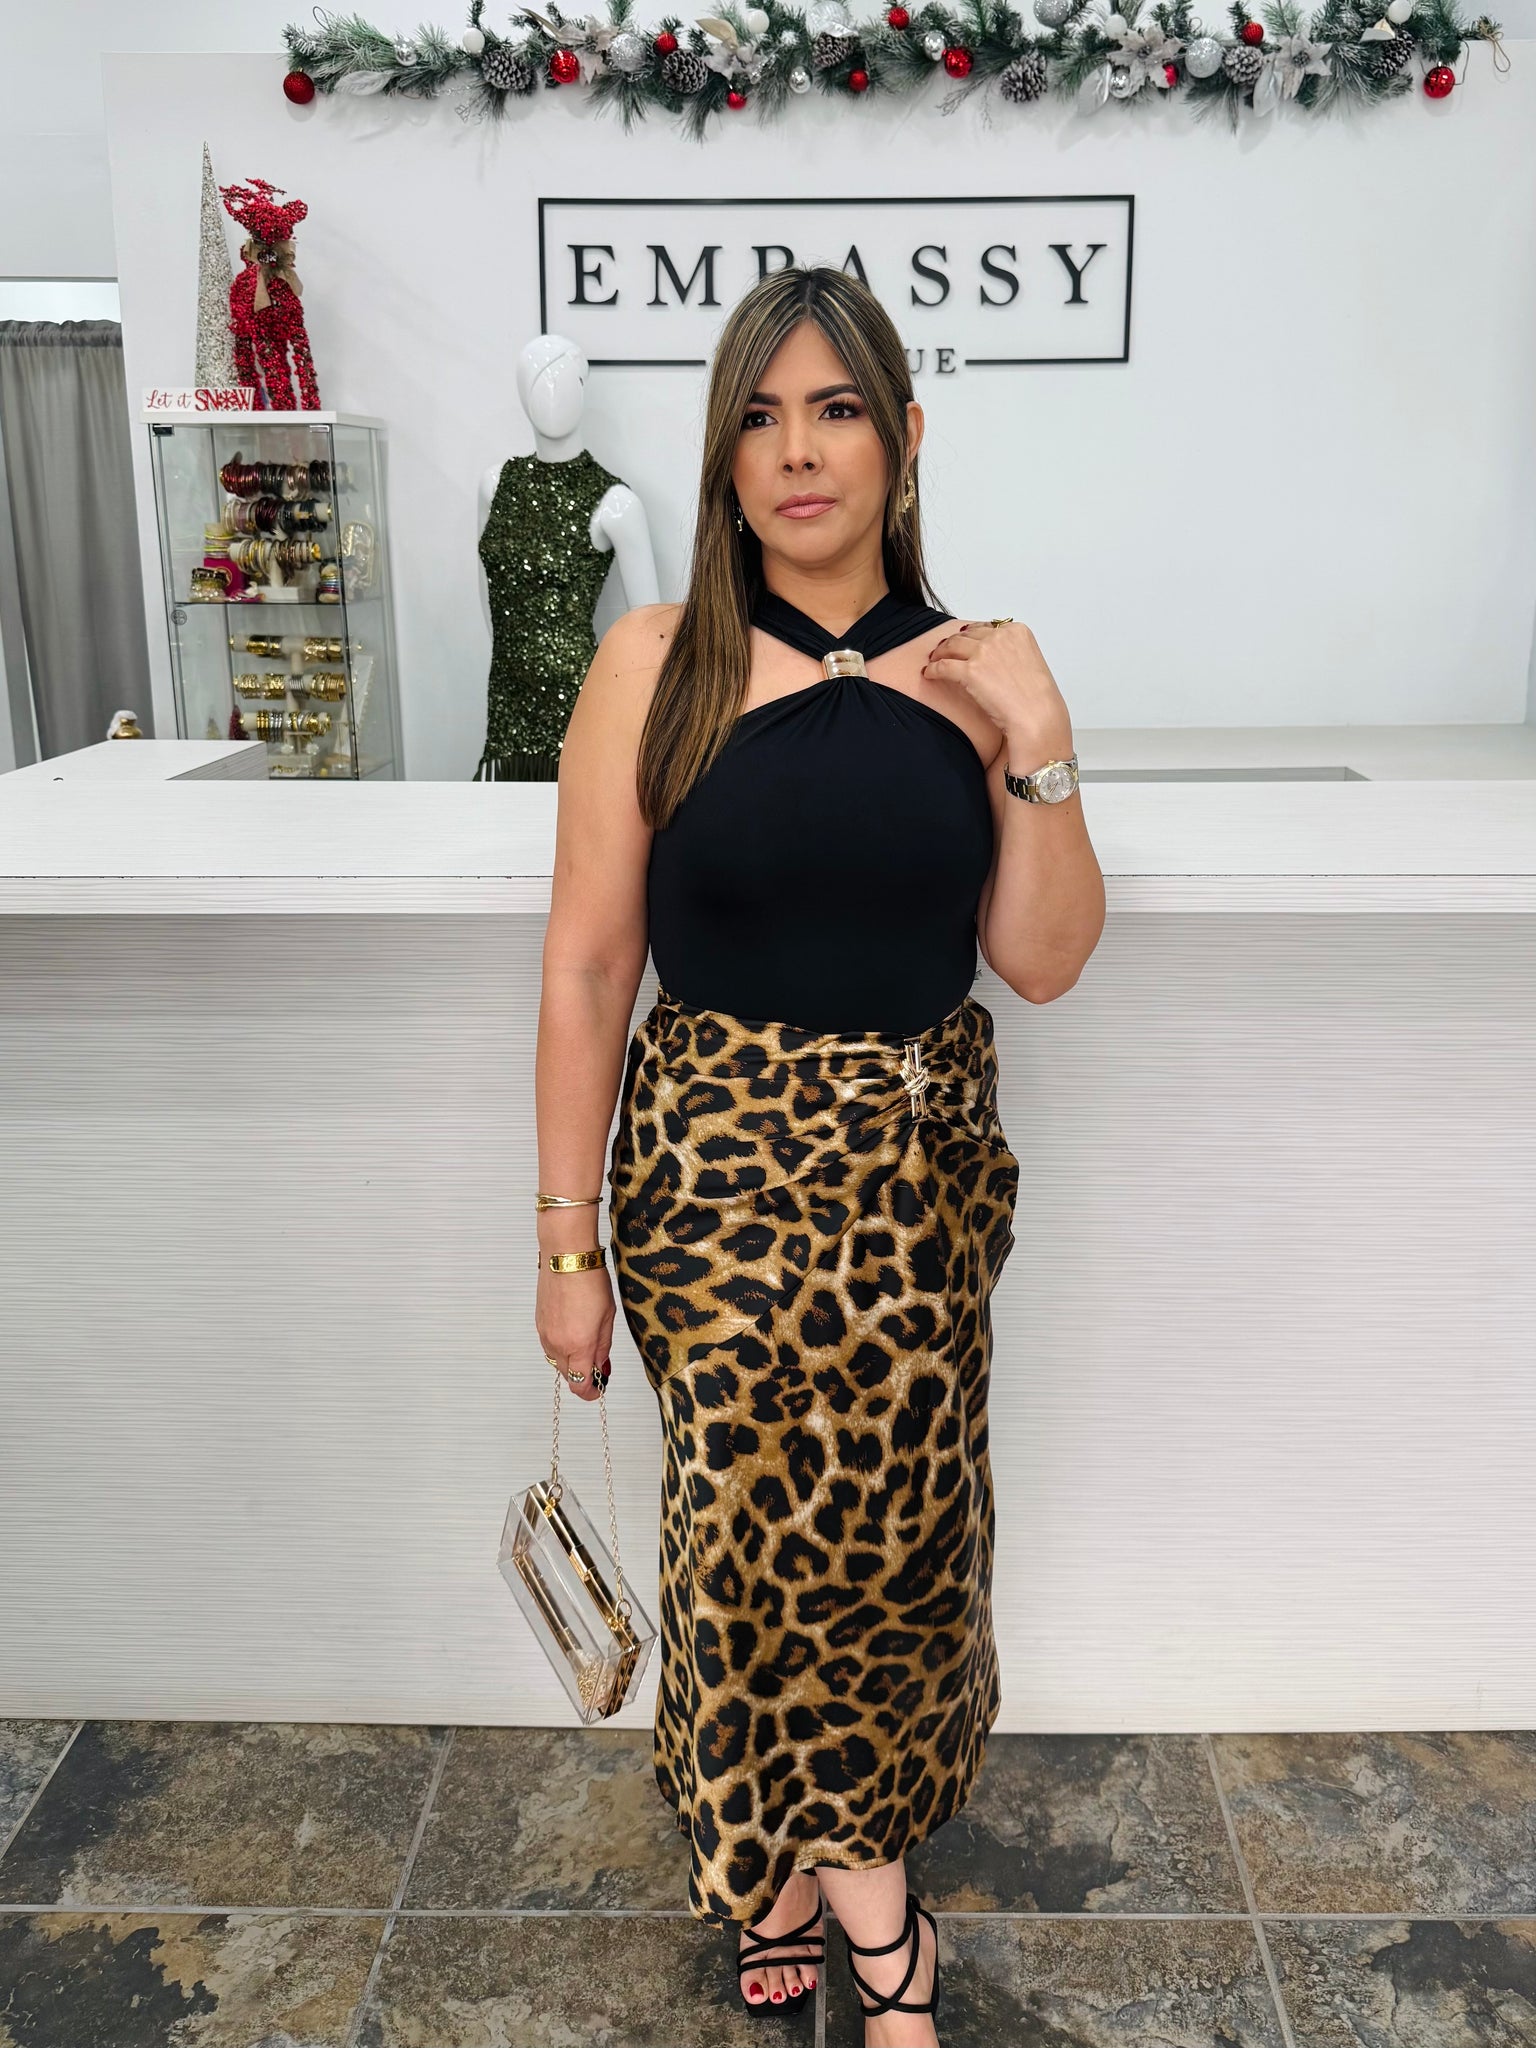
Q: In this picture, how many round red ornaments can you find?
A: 10